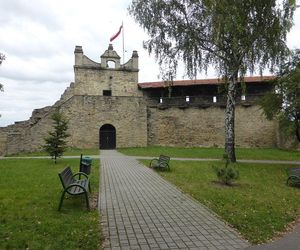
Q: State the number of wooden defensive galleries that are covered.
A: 1